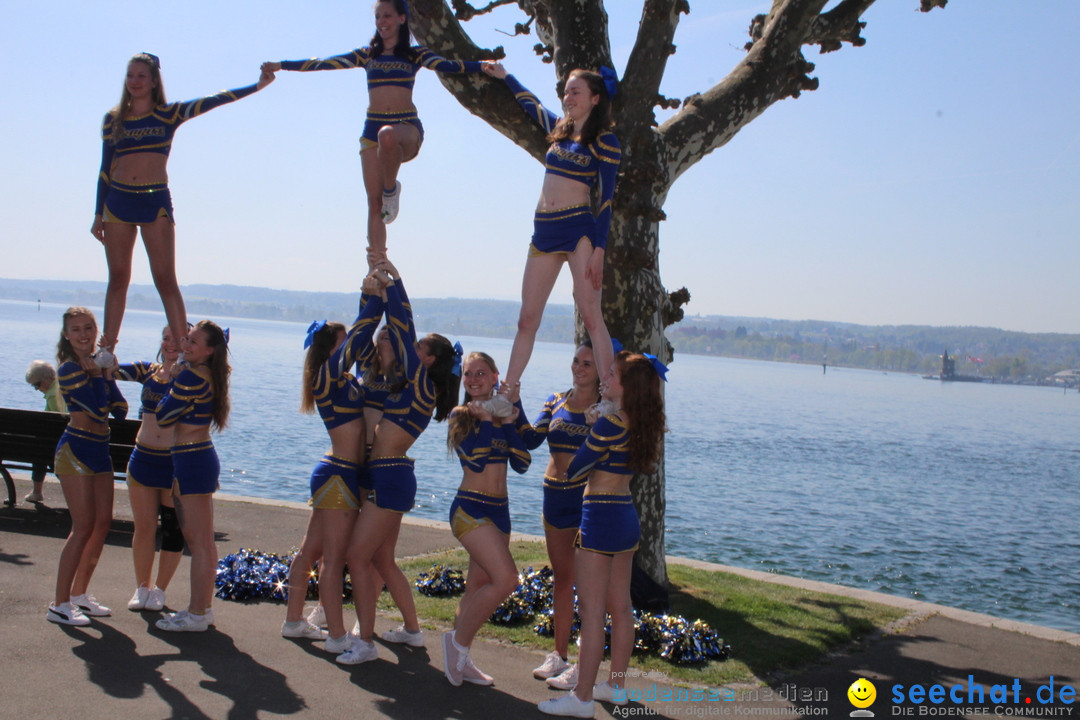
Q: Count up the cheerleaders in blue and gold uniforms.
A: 12